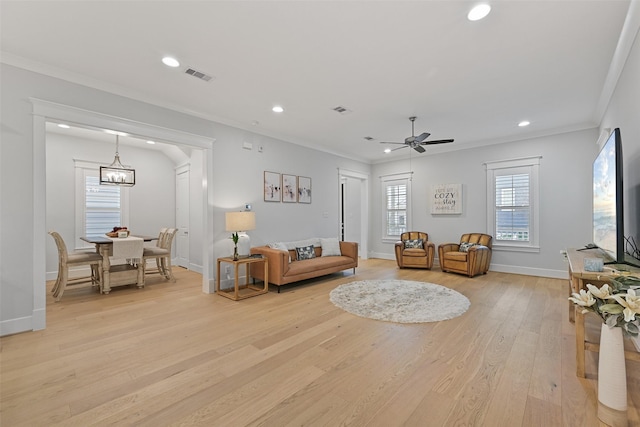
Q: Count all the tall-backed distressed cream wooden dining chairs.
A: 4